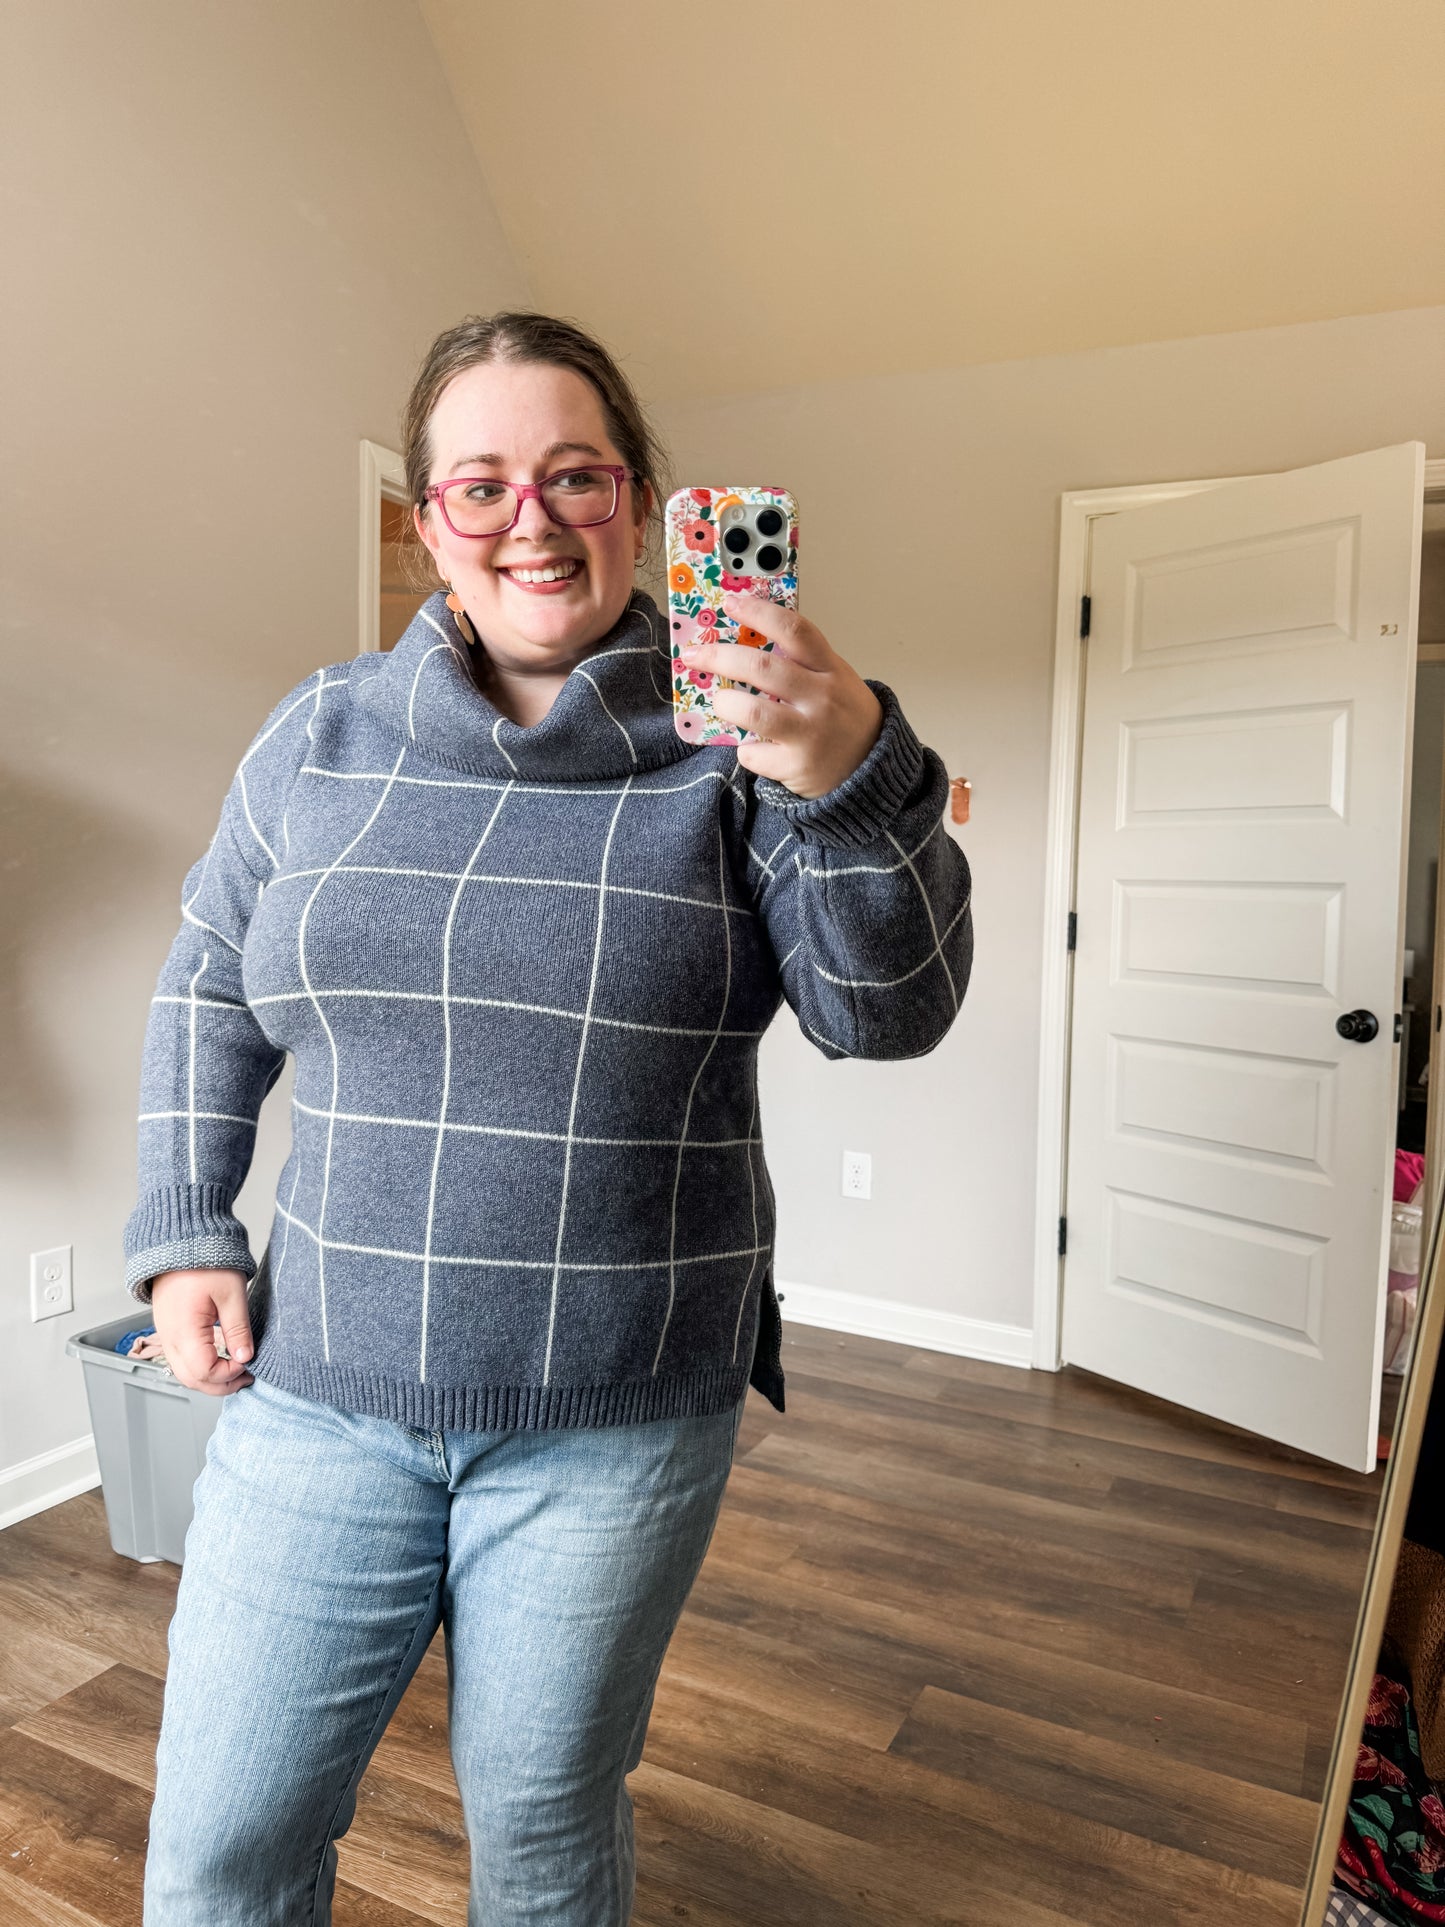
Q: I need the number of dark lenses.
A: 3